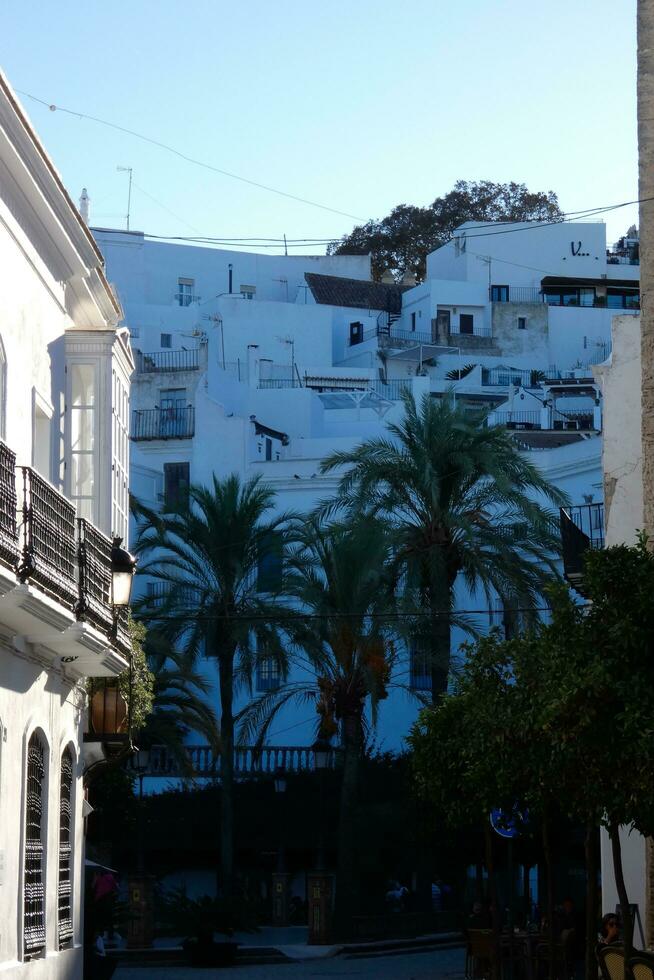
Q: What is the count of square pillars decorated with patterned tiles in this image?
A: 3